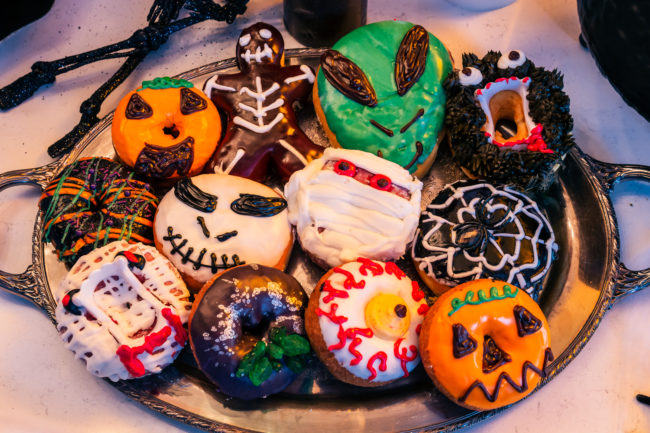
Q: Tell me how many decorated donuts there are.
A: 12